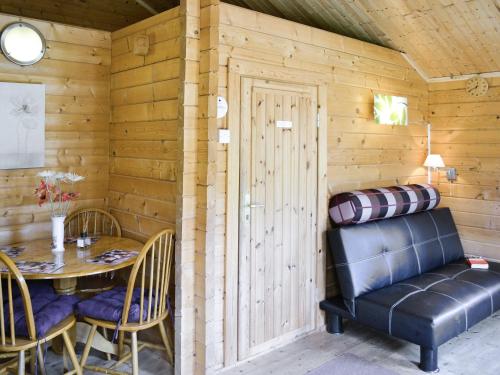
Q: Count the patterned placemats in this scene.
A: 4